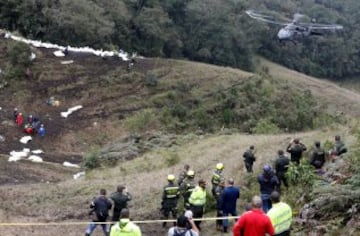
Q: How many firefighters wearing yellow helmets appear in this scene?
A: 3